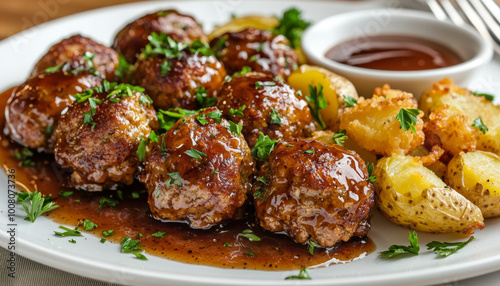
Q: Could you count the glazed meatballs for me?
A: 9